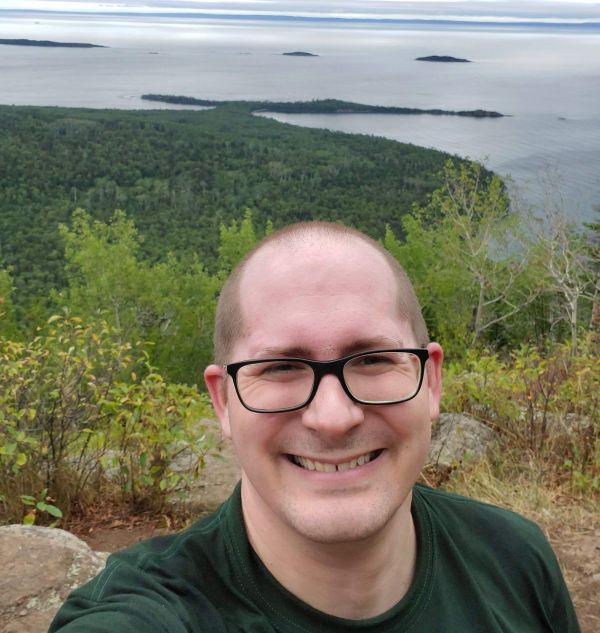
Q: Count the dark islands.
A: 3